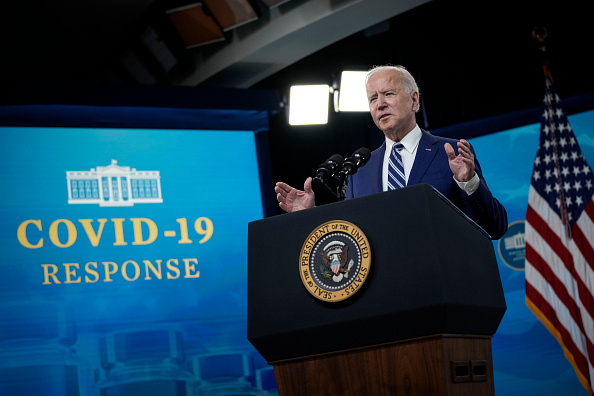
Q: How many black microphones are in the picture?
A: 2